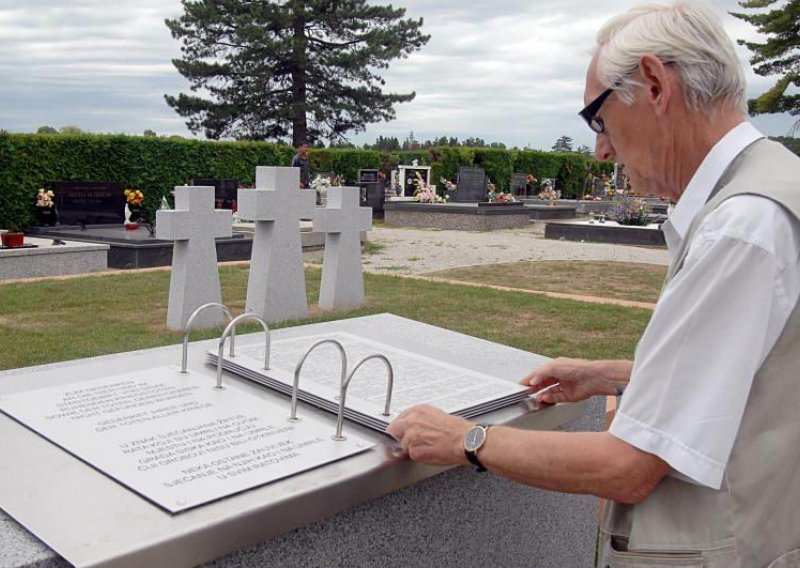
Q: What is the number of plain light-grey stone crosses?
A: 3